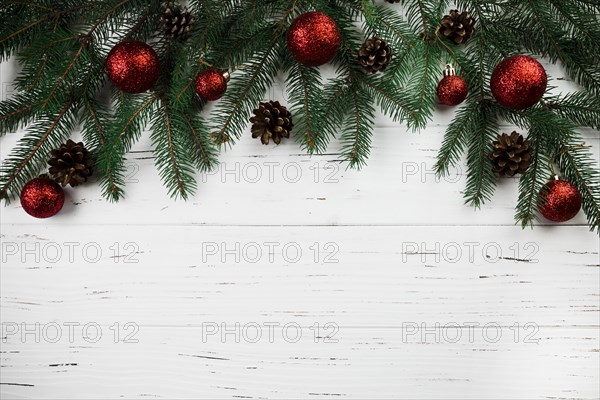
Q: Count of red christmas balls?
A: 7